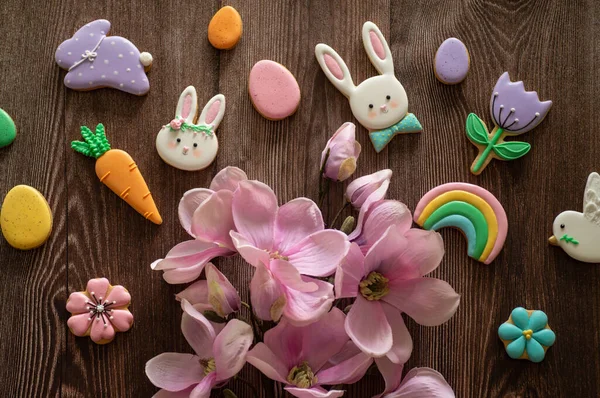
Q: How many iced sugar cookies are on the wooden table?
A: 14